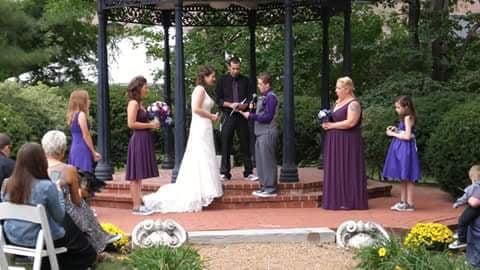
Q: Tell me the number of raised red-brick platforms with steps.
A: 1